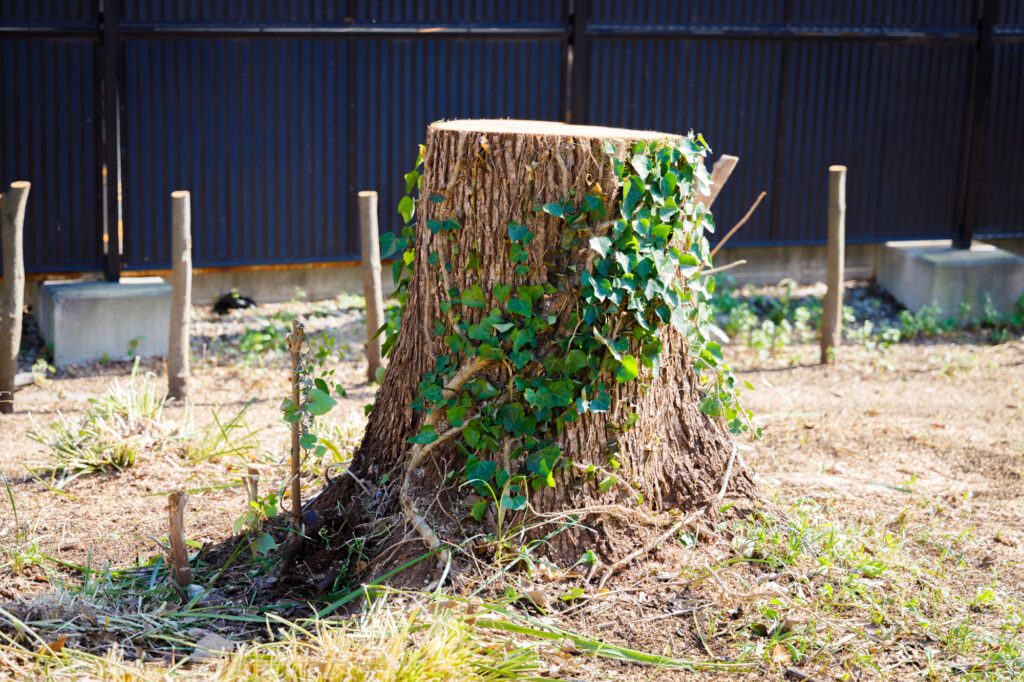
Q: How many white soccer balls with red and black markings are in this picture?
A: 0